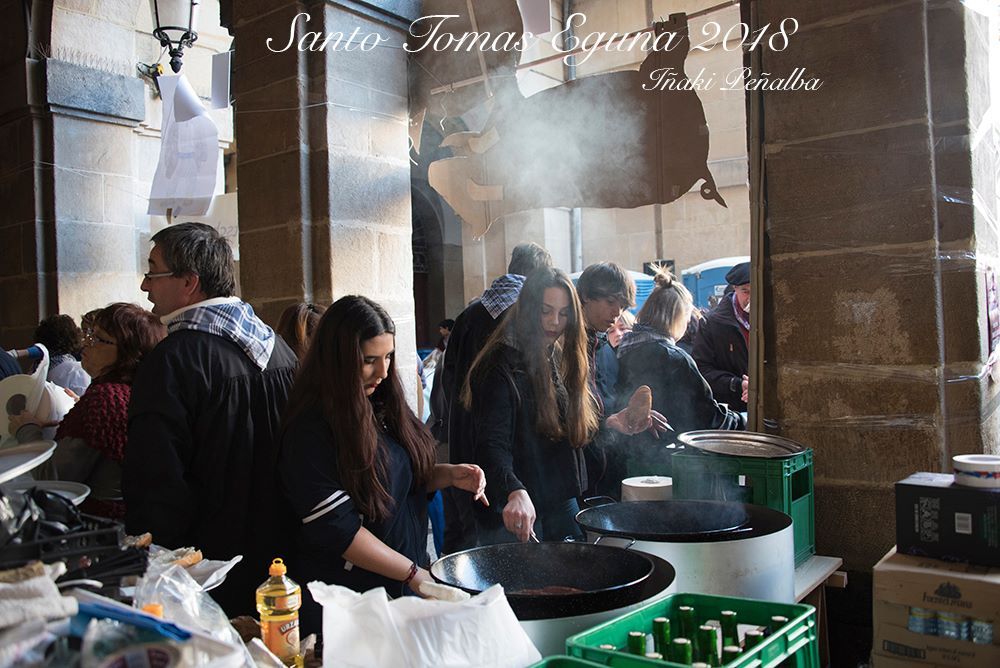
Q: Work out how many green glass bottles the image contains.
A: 12